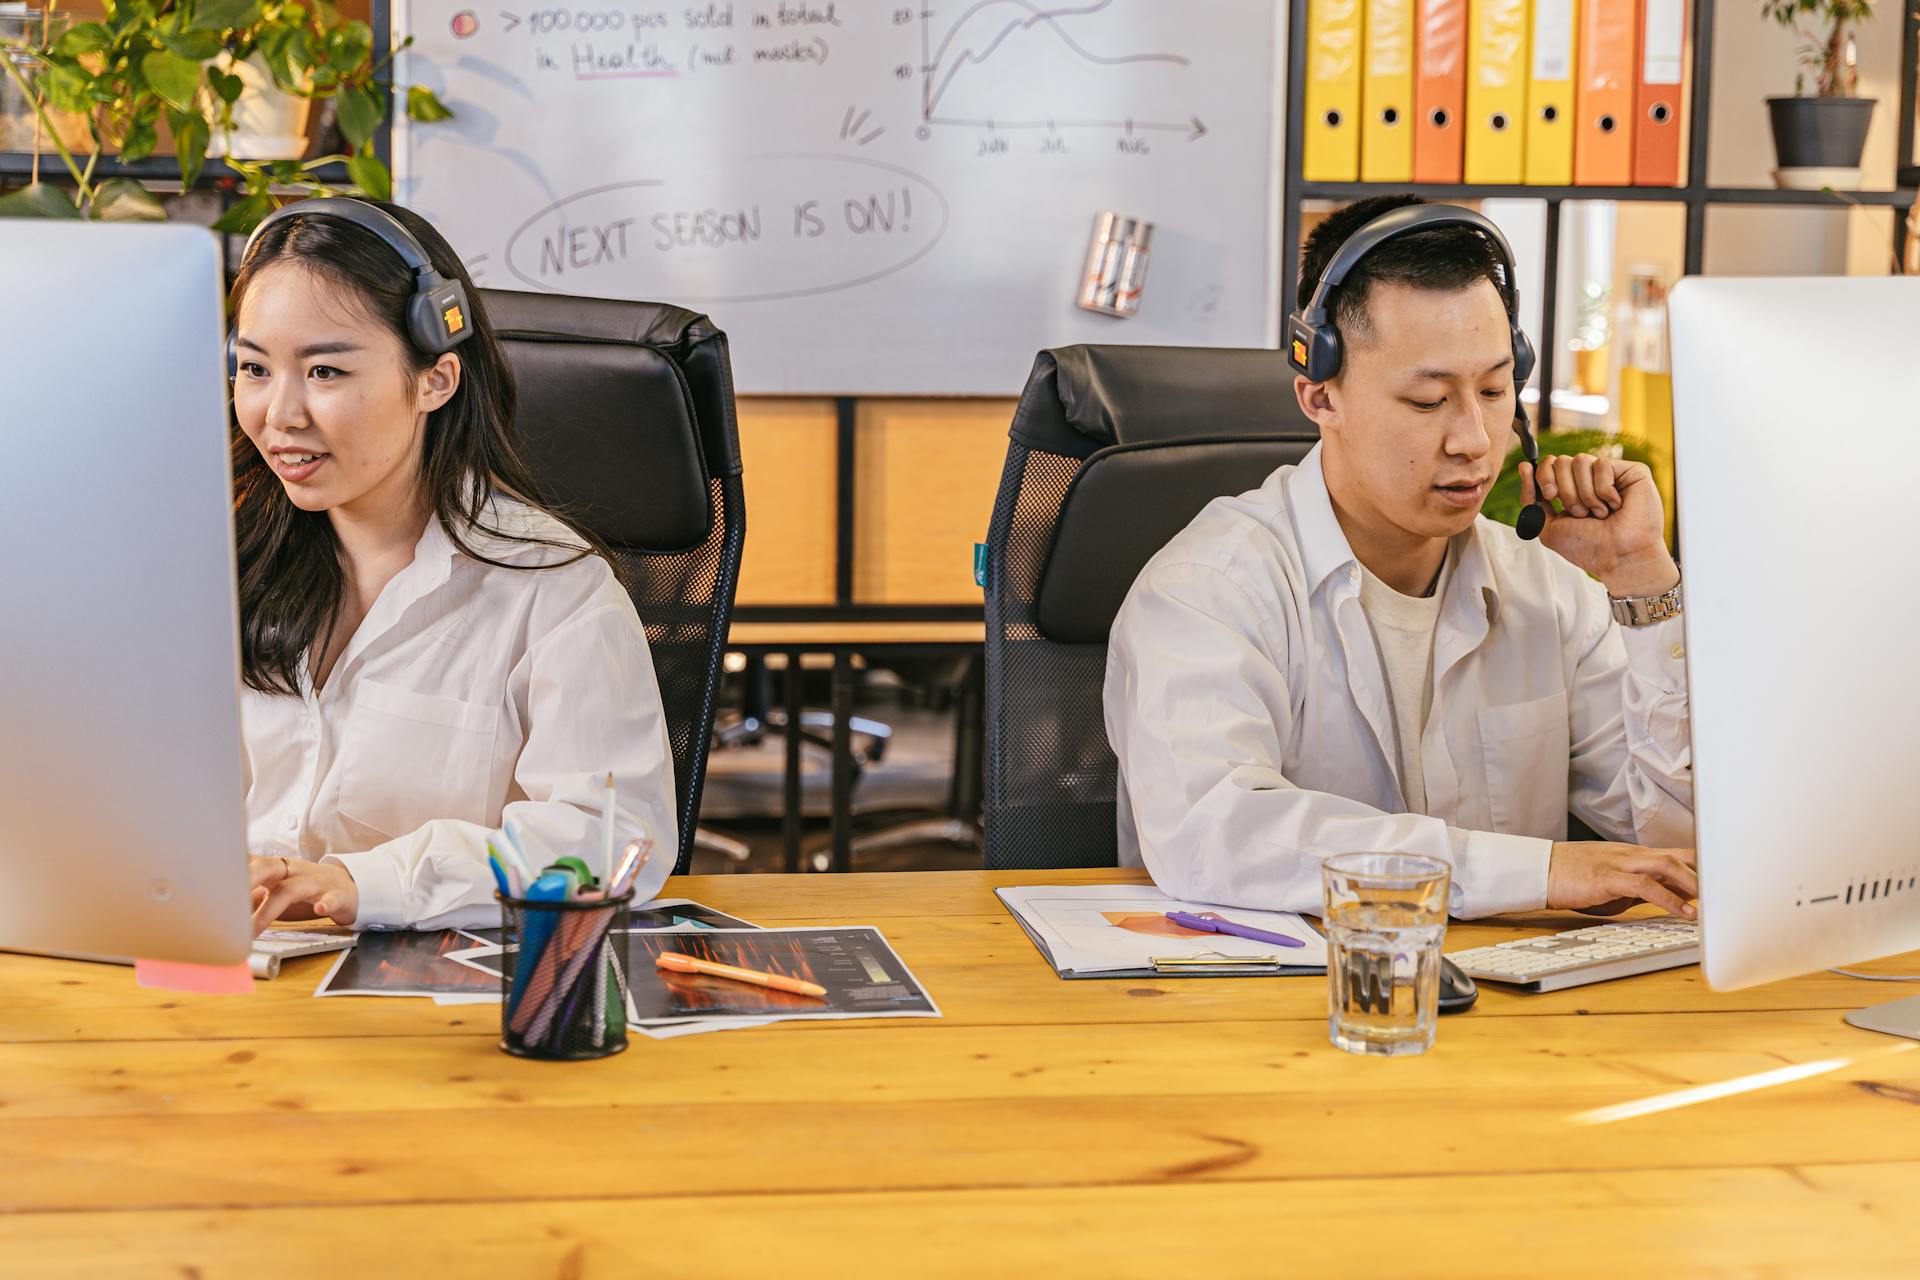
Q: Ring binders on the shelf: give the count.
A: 7